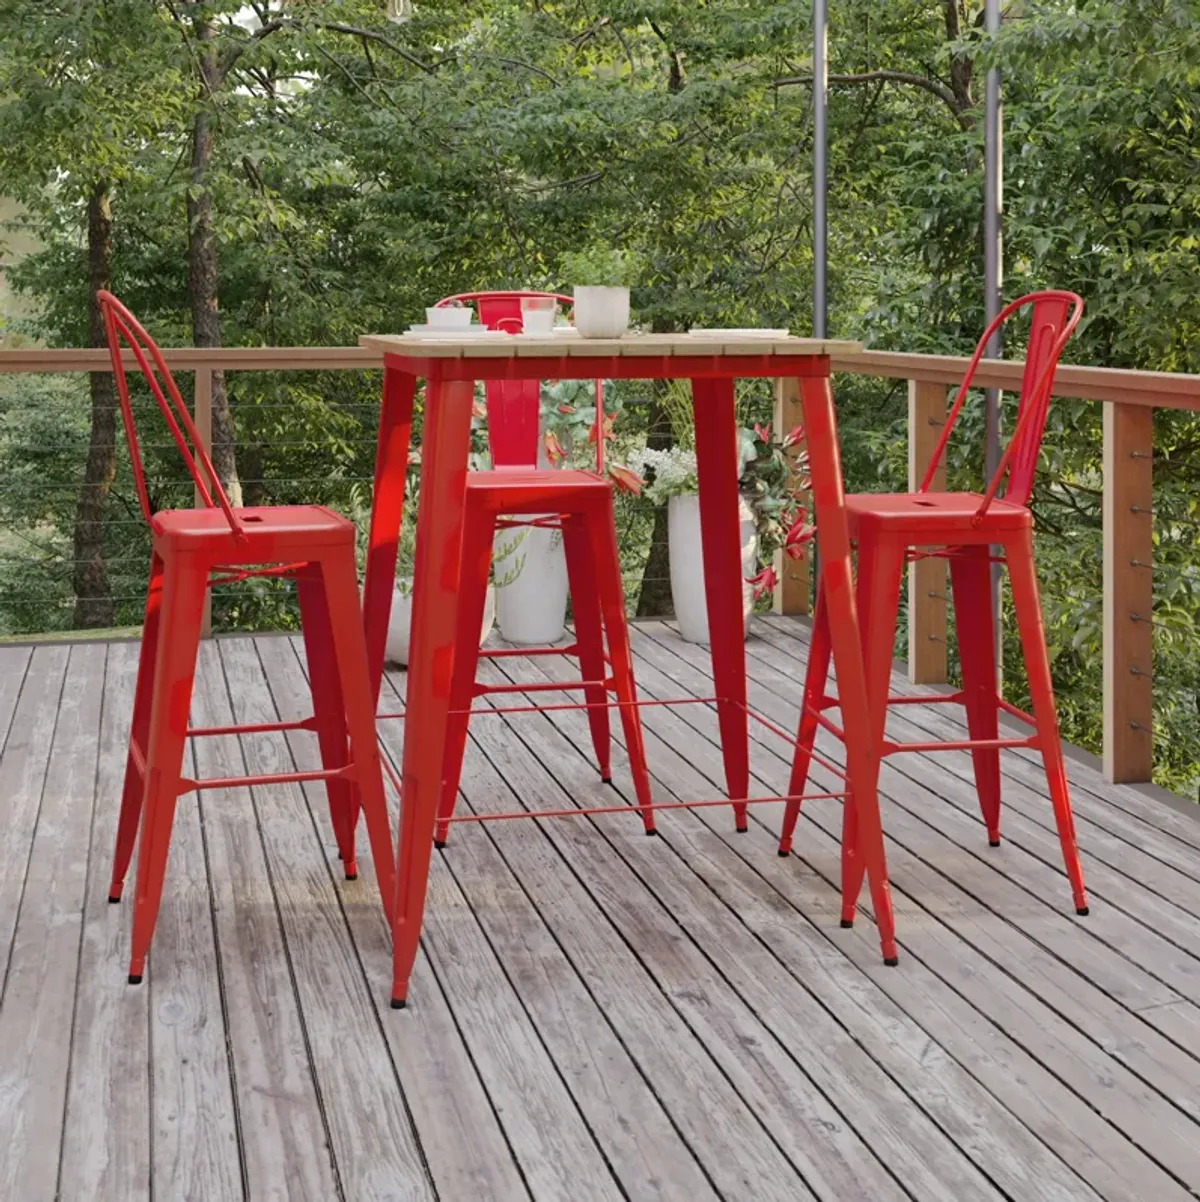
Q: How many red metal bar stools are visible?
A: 3